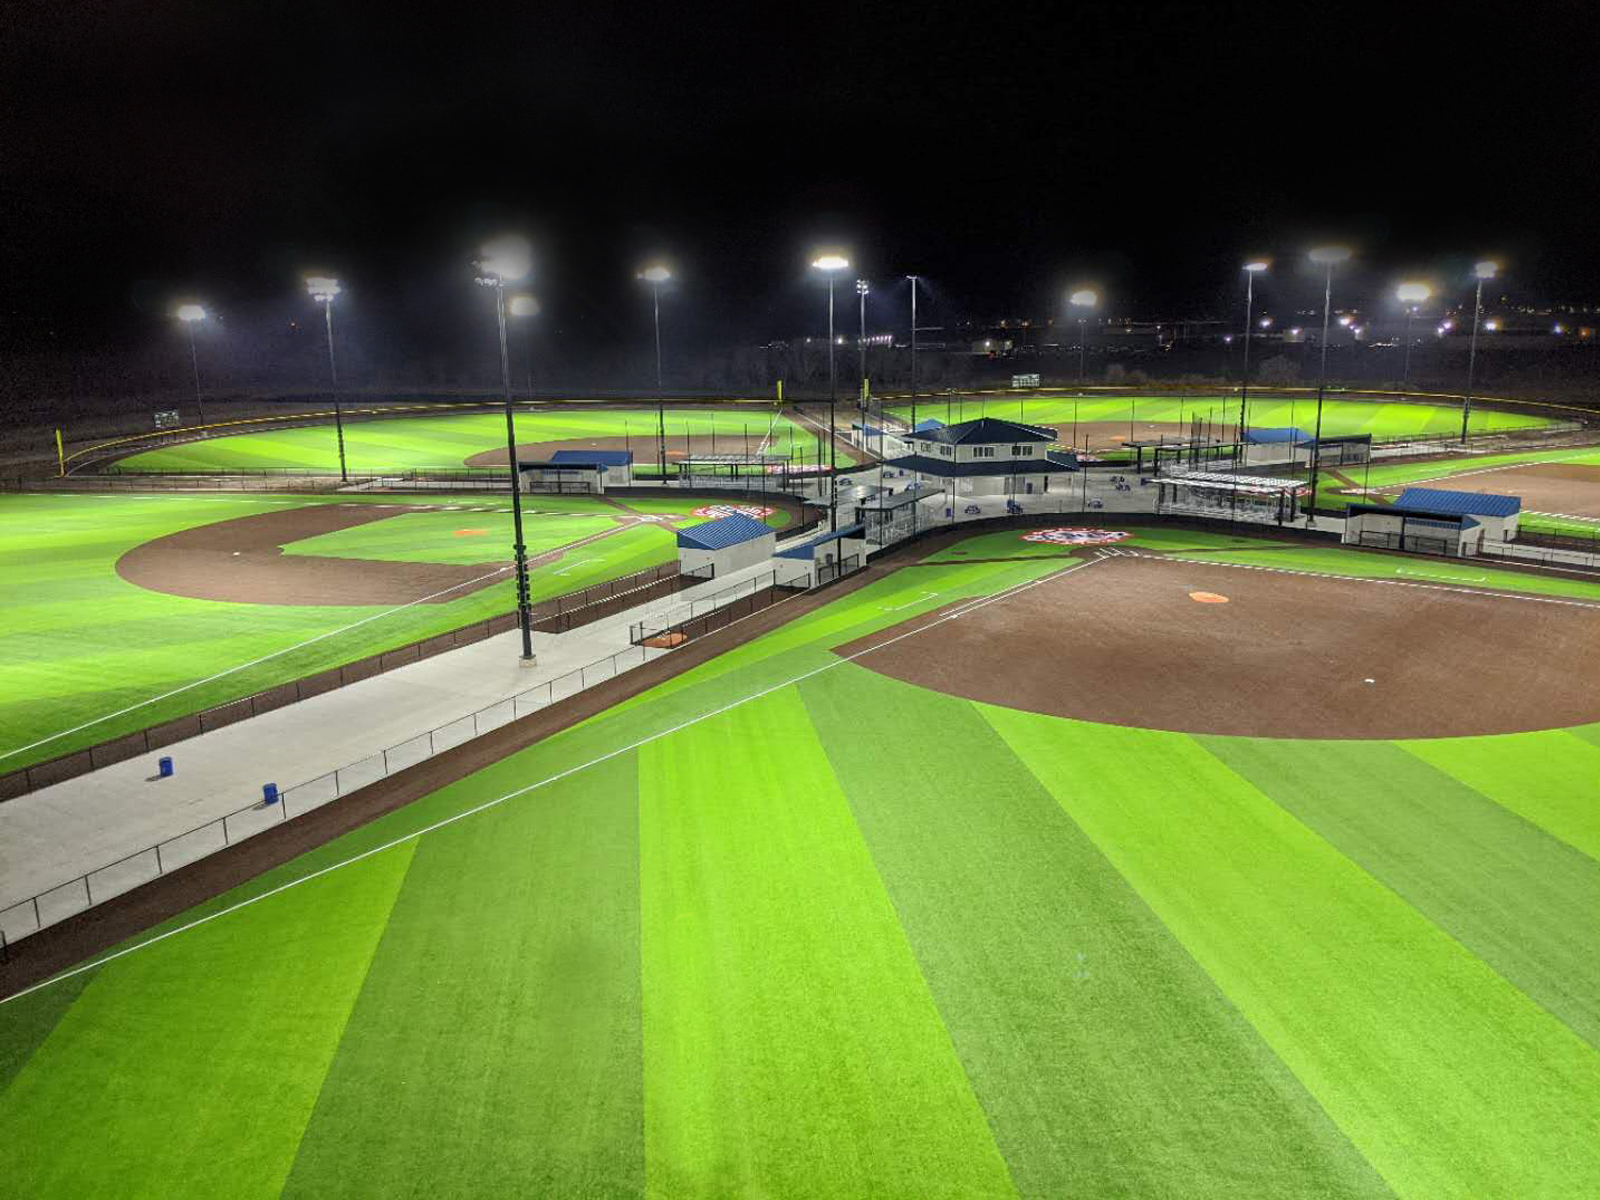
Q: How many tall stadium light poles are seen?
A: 13